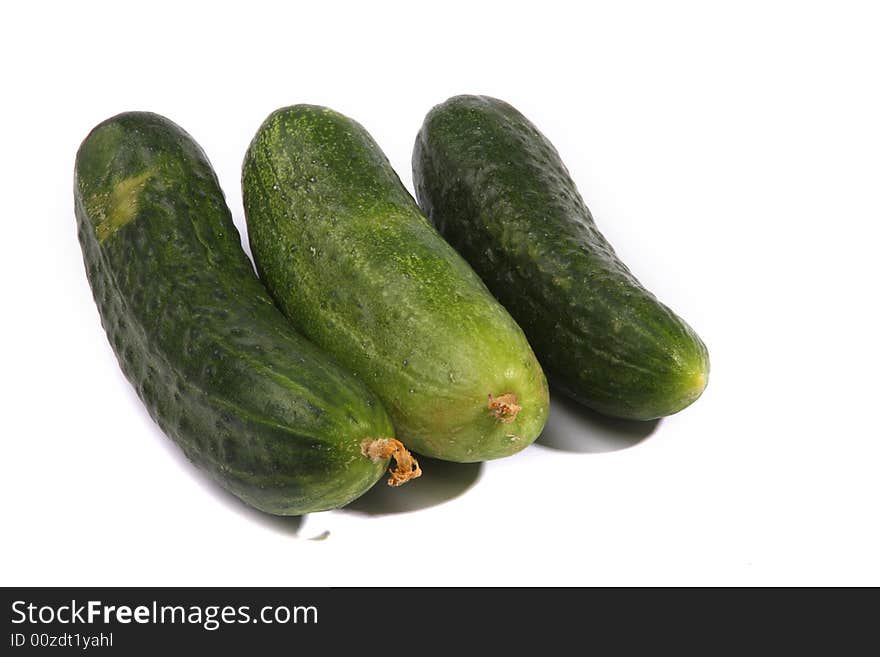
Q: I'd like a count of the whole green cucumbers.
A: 3